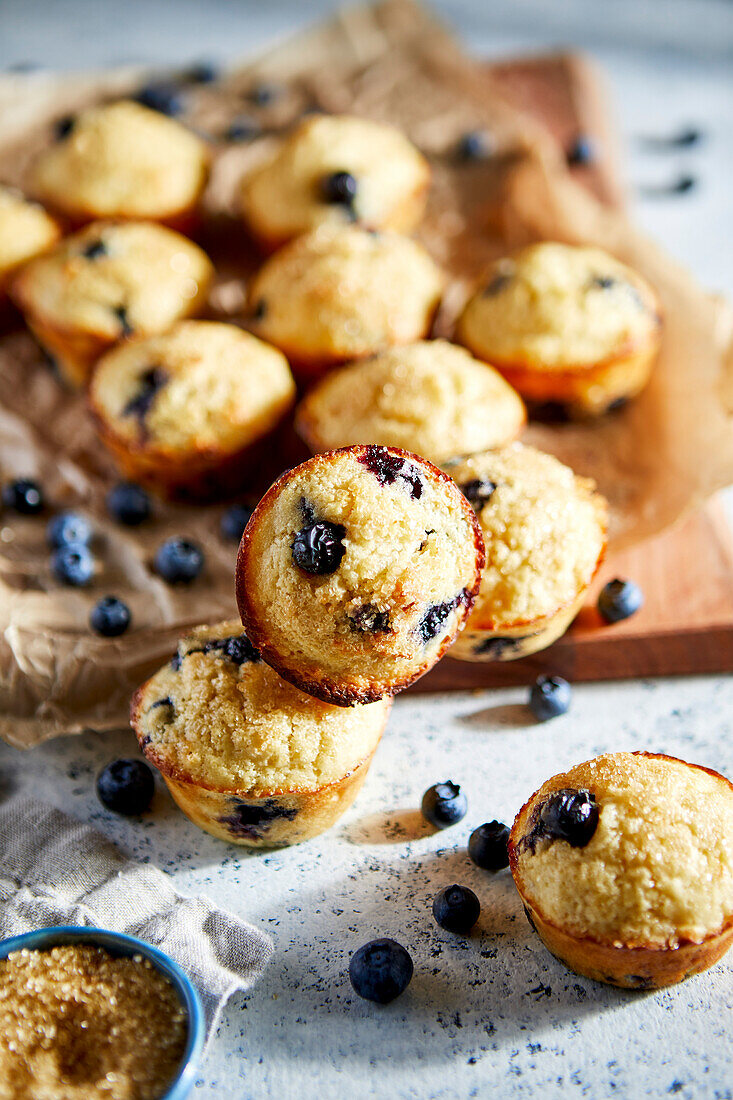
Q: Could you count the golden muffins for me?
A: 12